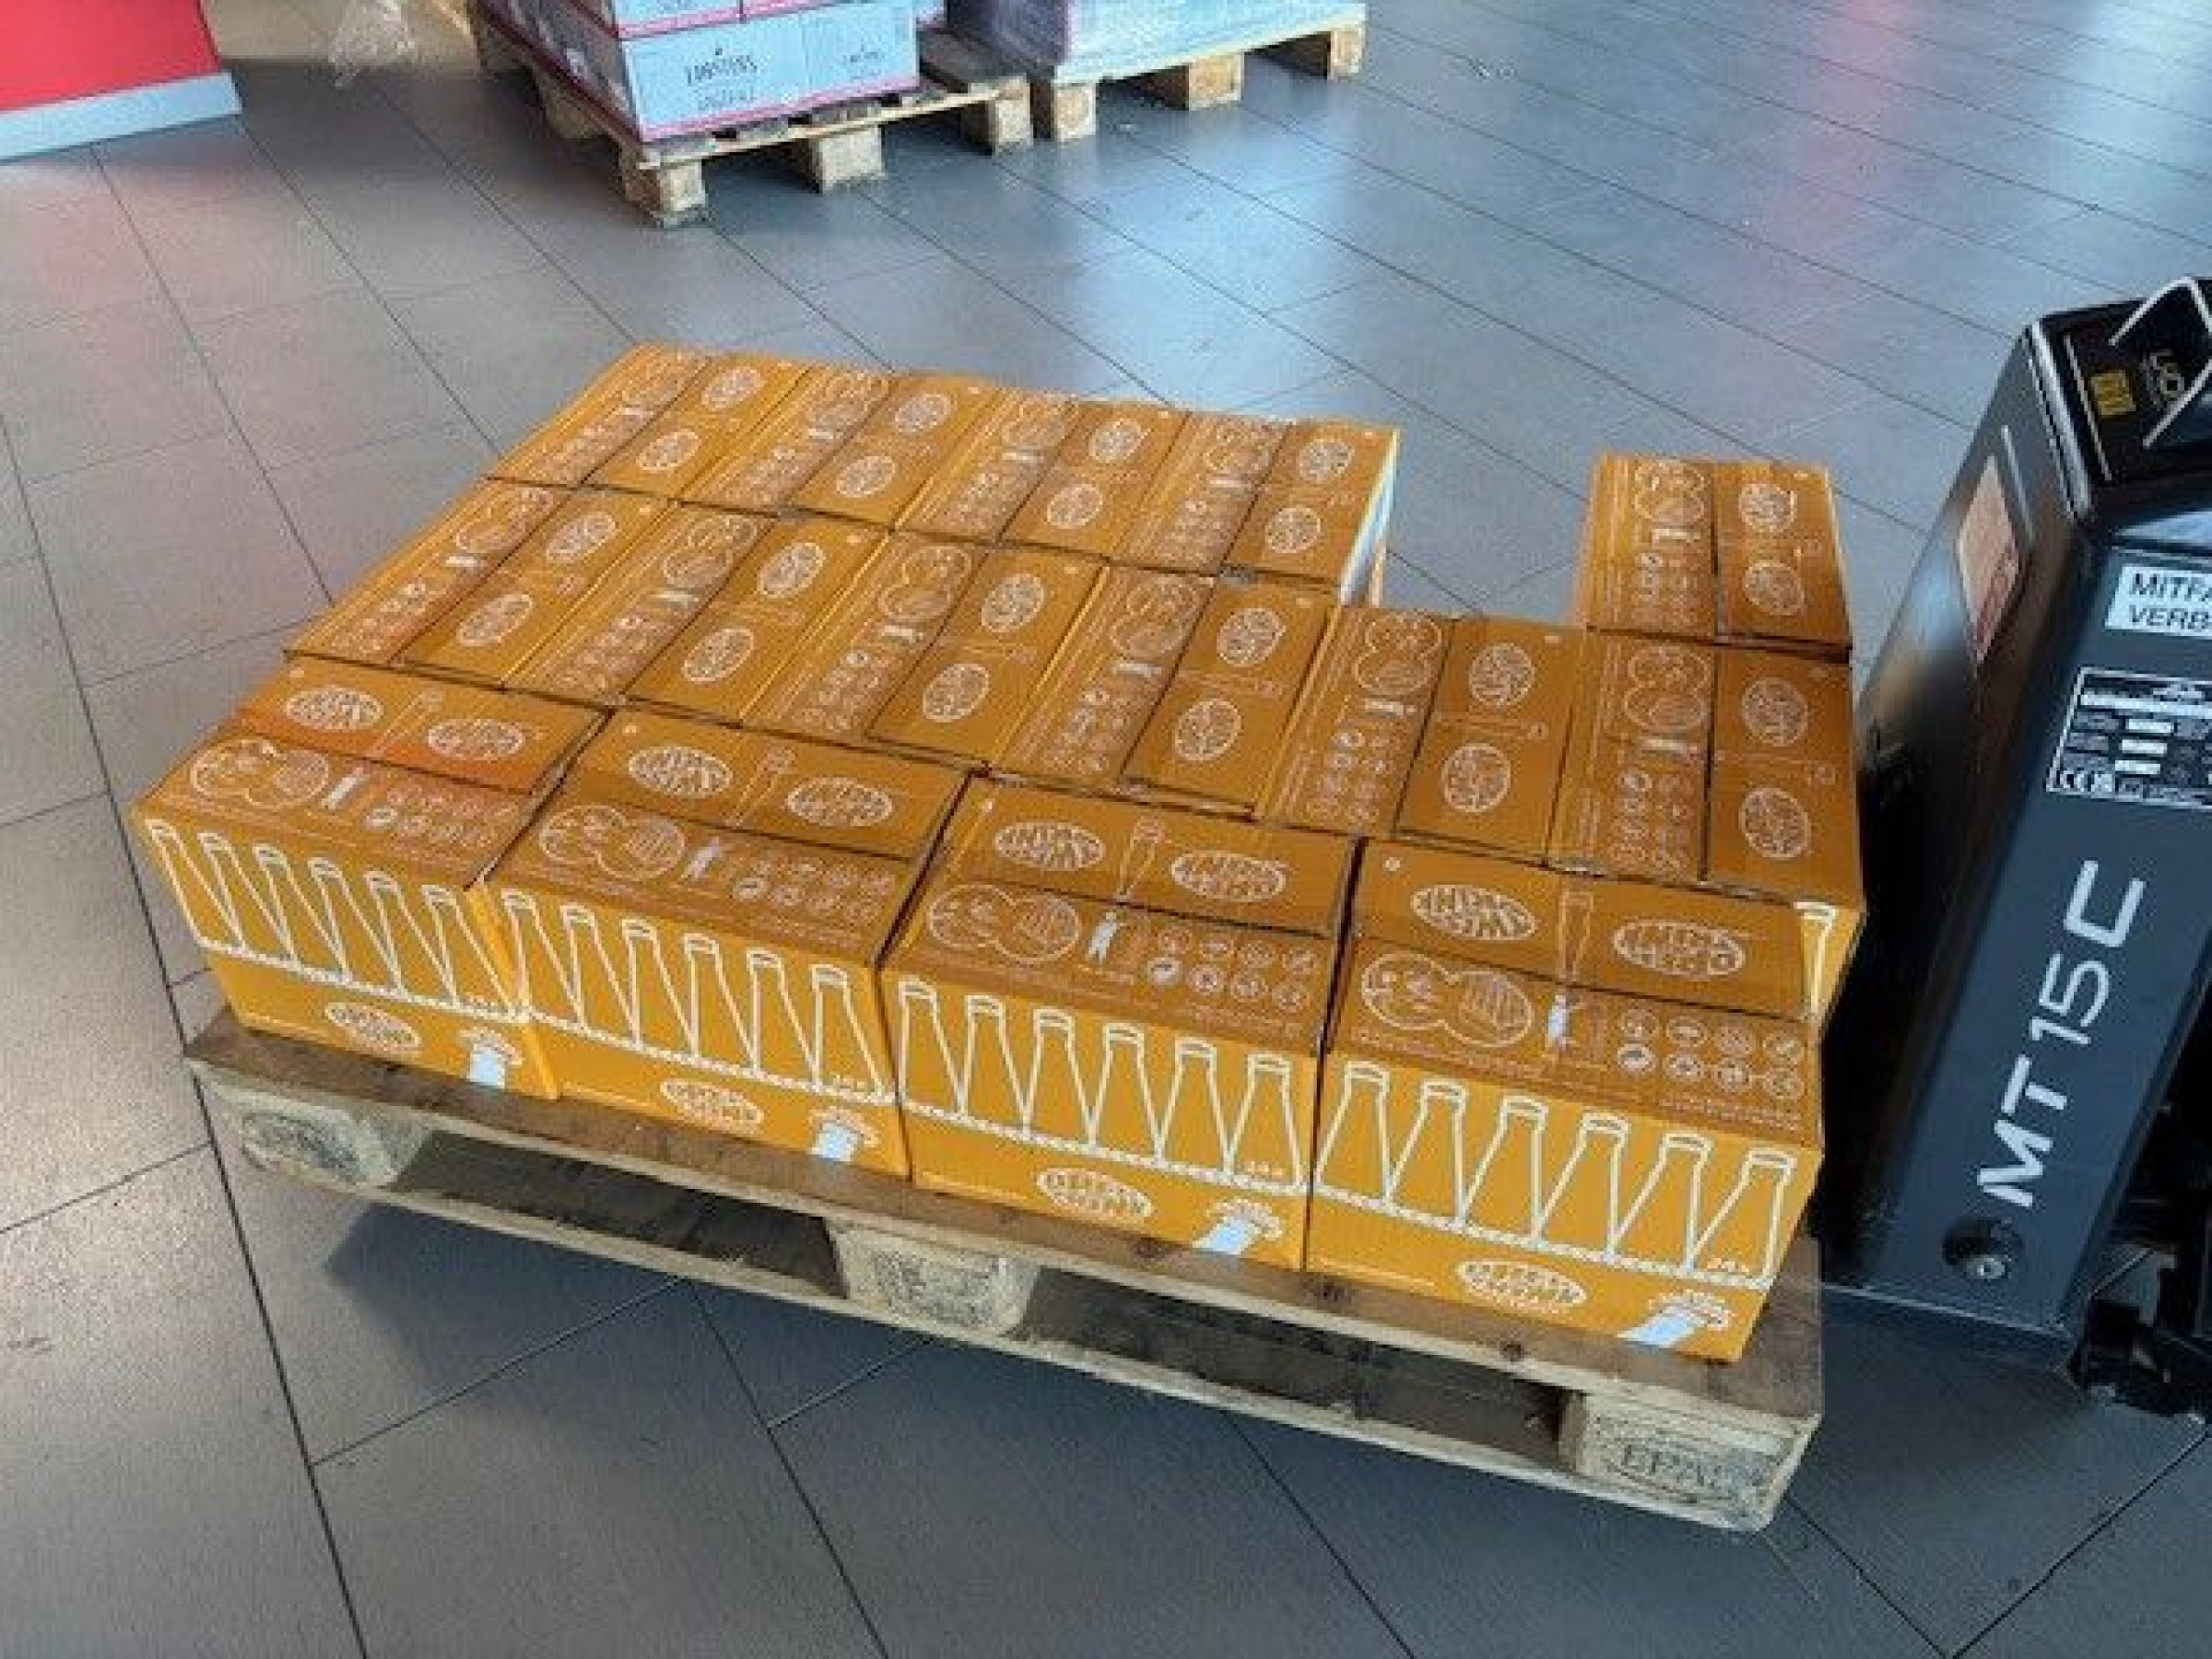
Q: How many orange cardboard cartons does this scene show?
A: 15